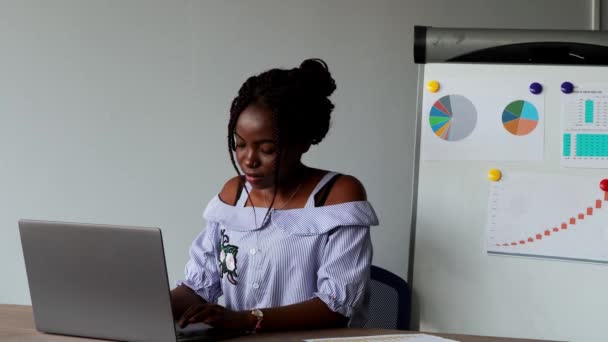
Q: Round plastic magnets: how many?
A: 5